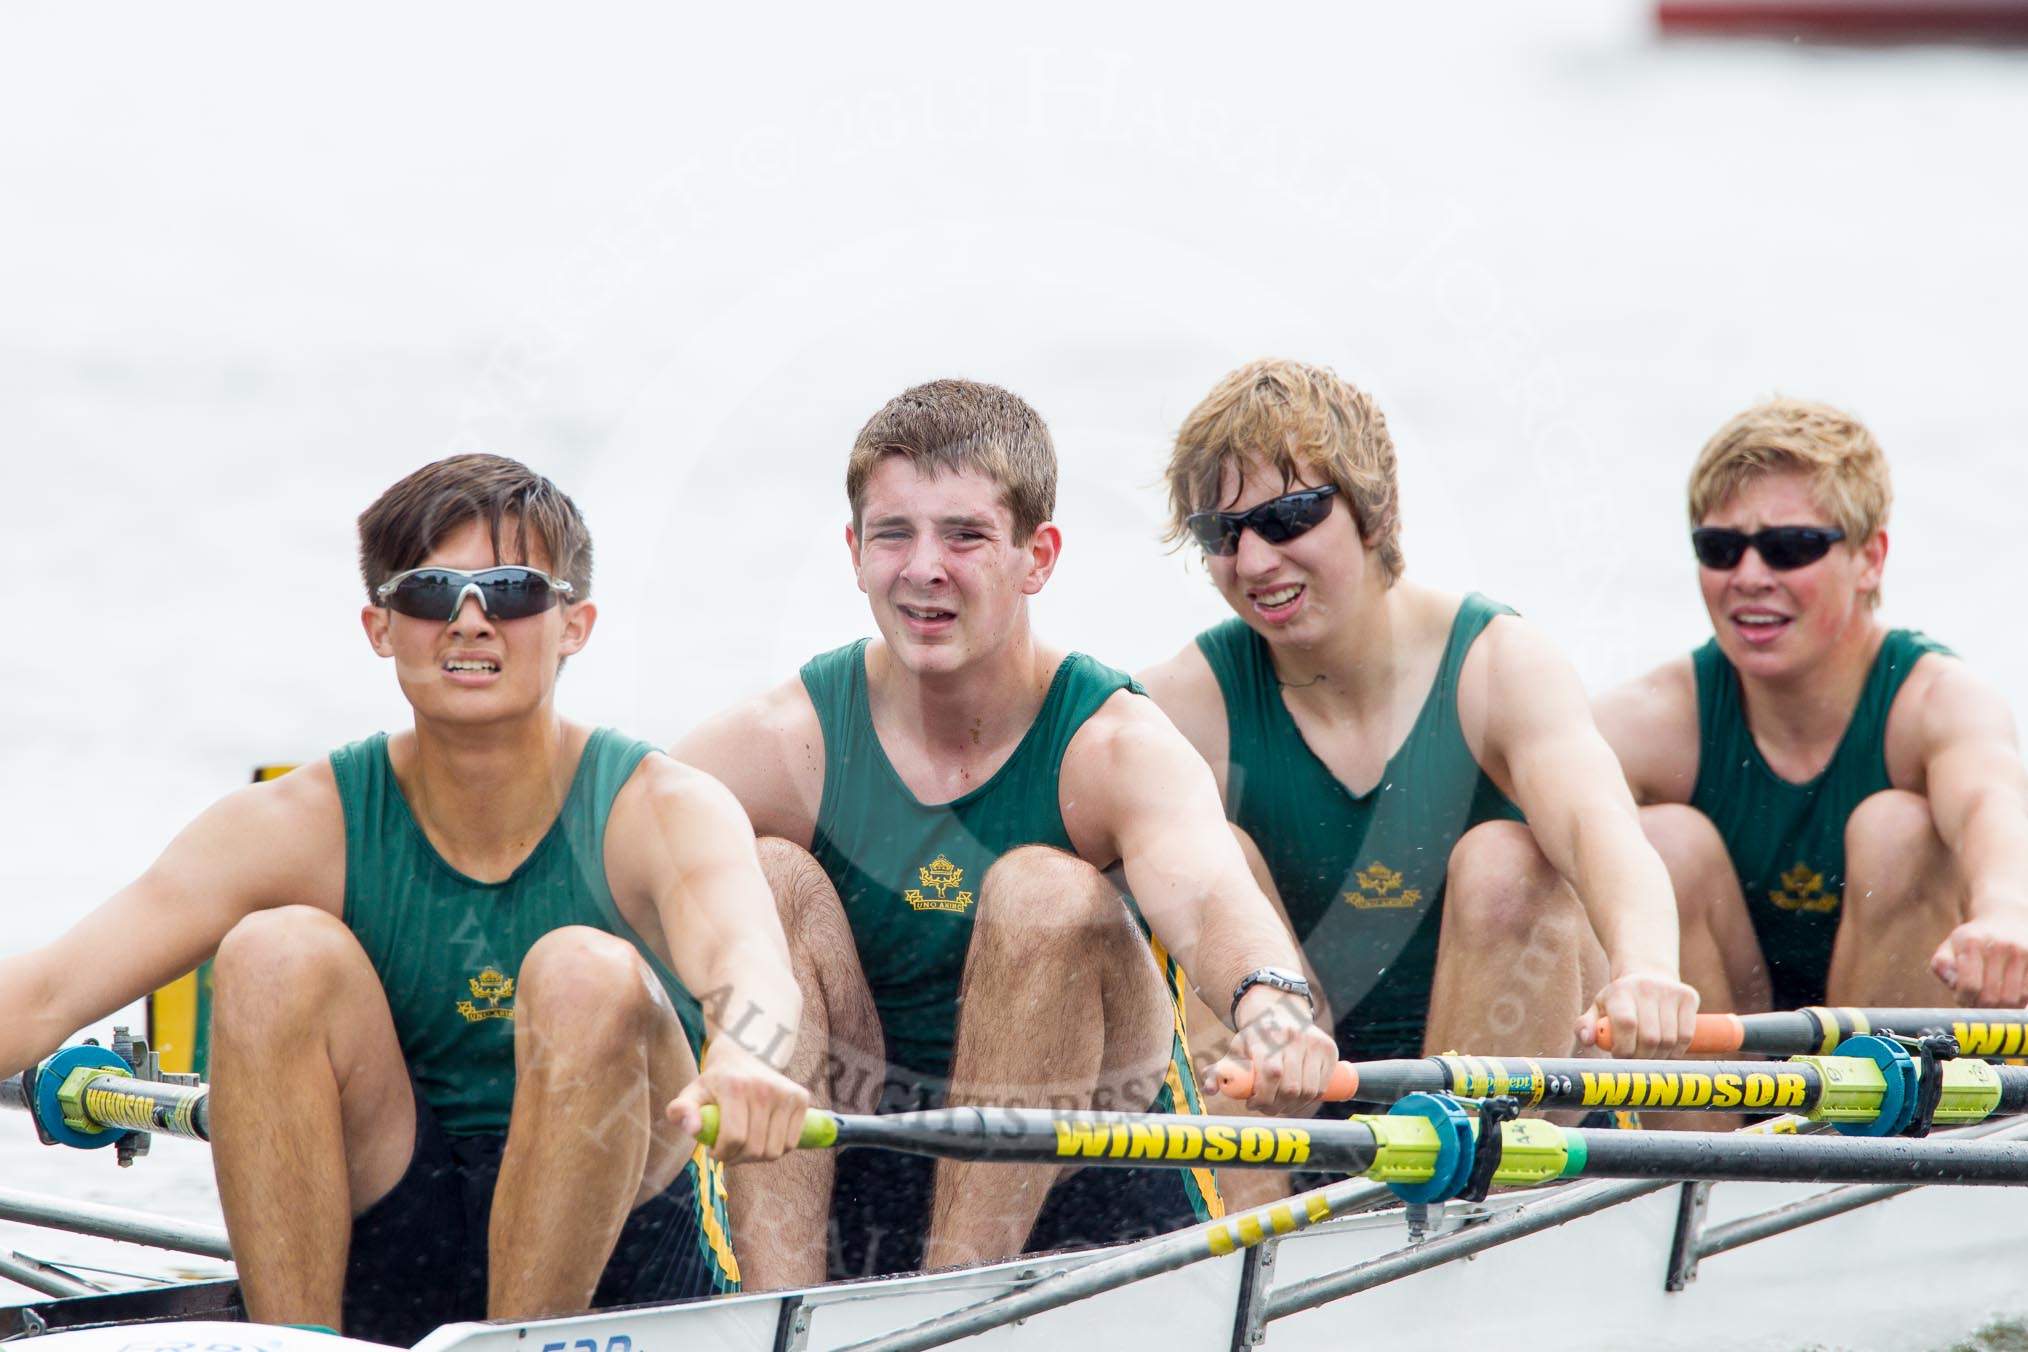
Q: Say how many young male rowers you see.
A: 4